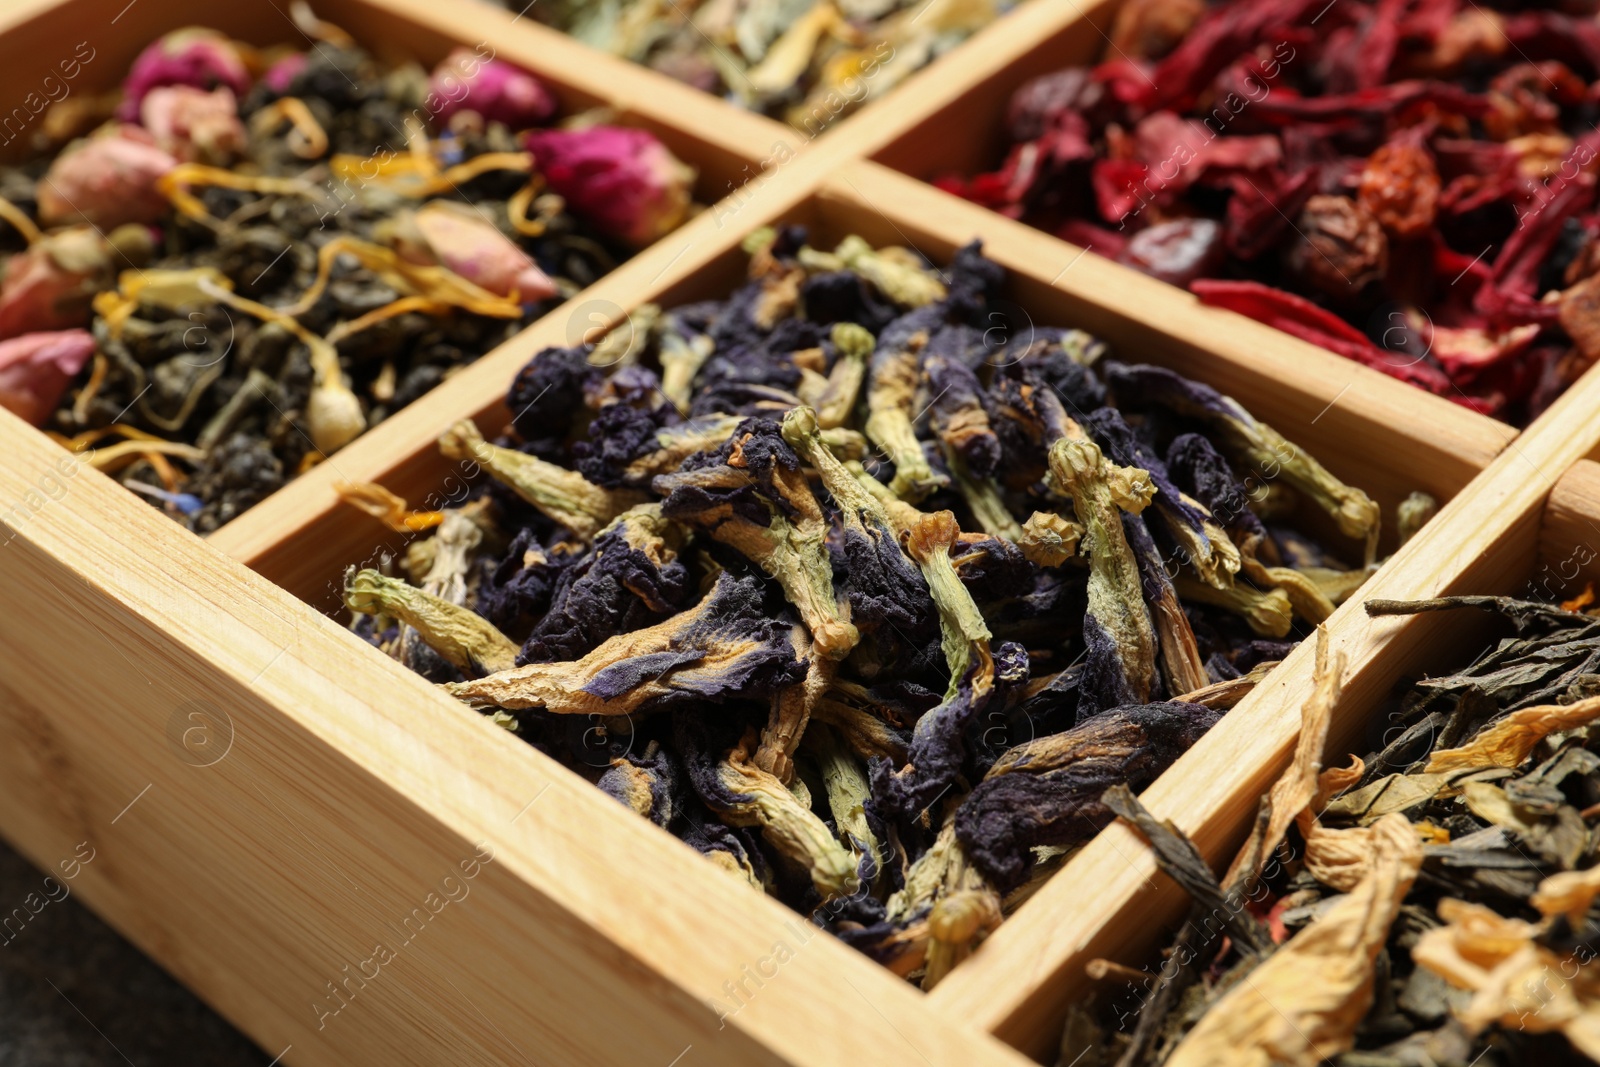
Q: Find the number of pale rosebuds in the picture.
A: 5